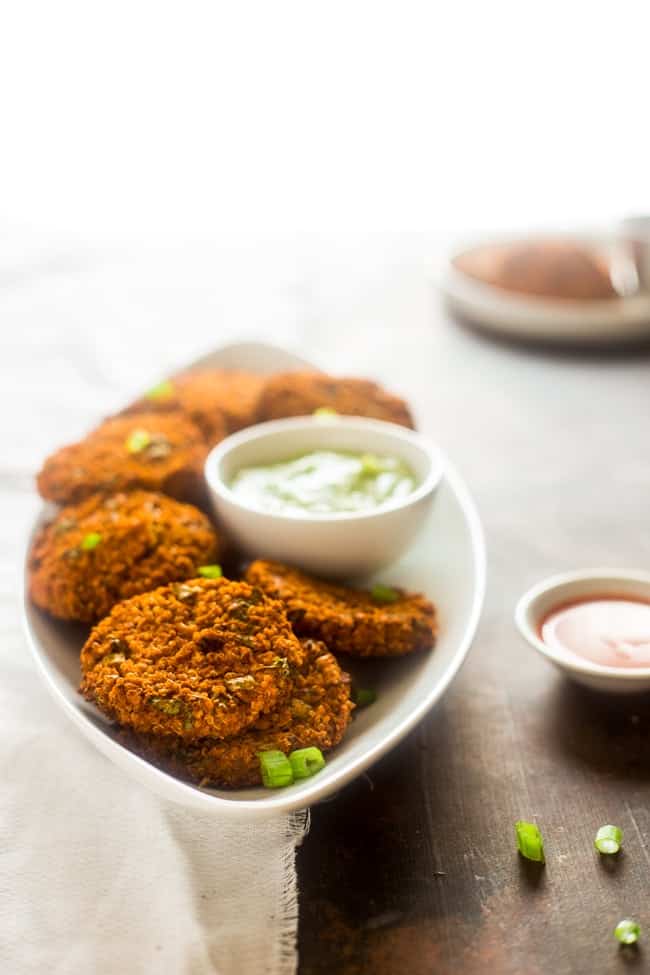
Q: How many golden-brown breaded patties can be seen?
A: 7